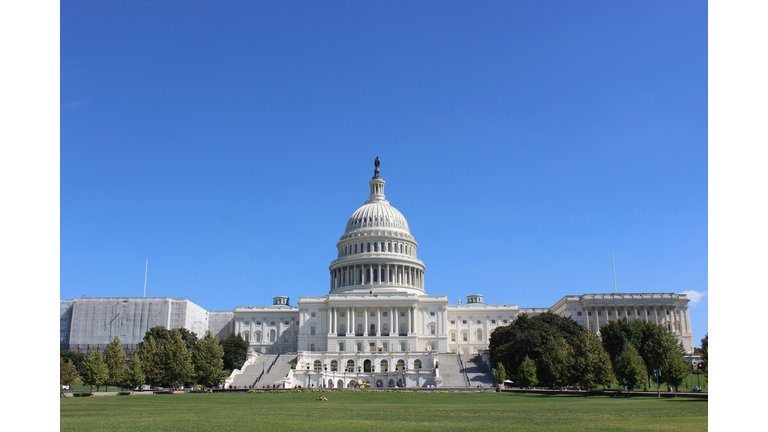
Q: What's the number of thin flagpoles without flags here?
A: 2